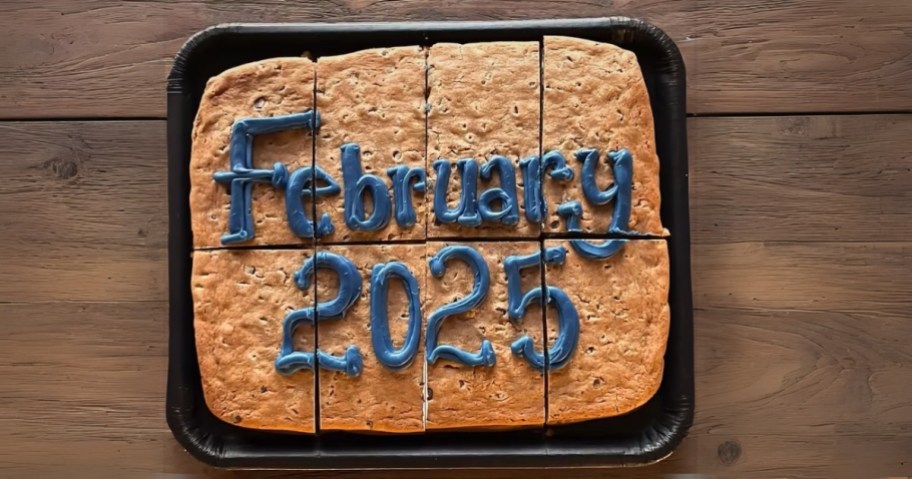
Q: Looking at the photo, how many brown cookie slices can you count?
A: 8